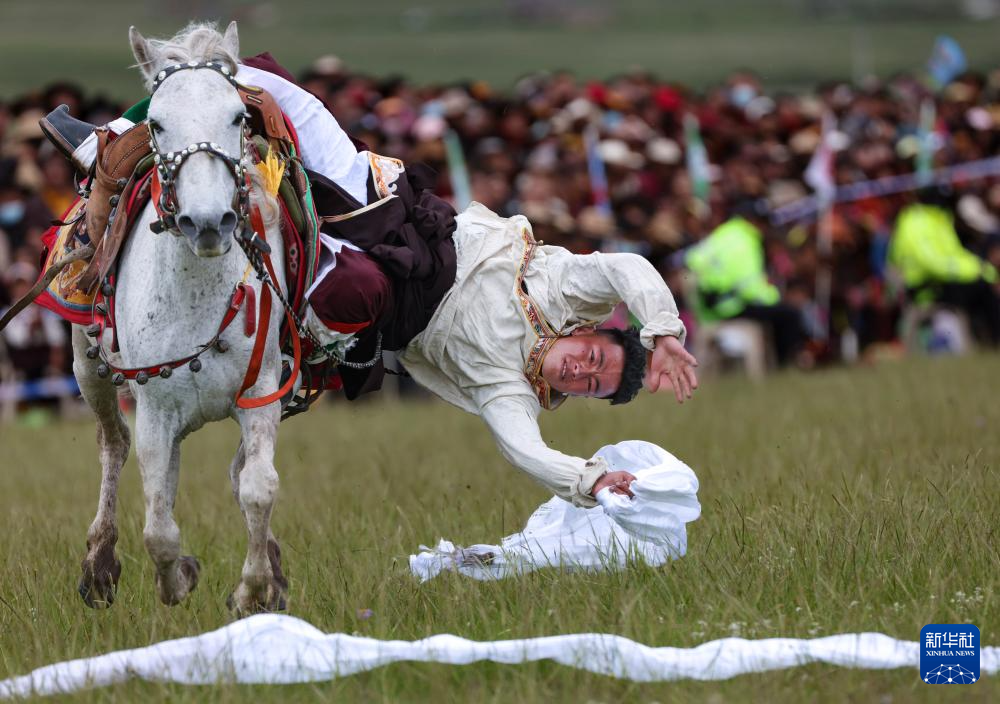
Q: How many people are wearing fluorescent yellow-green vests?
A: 2